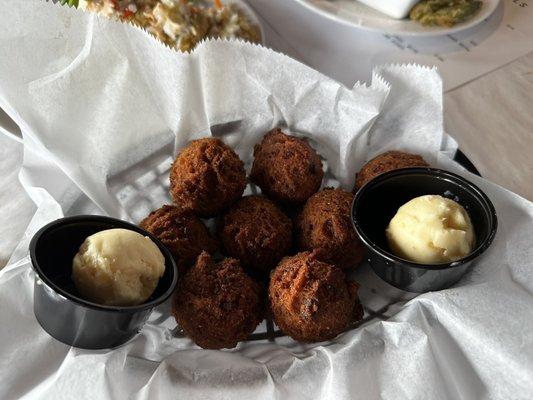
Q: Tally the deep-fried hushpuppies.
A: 8